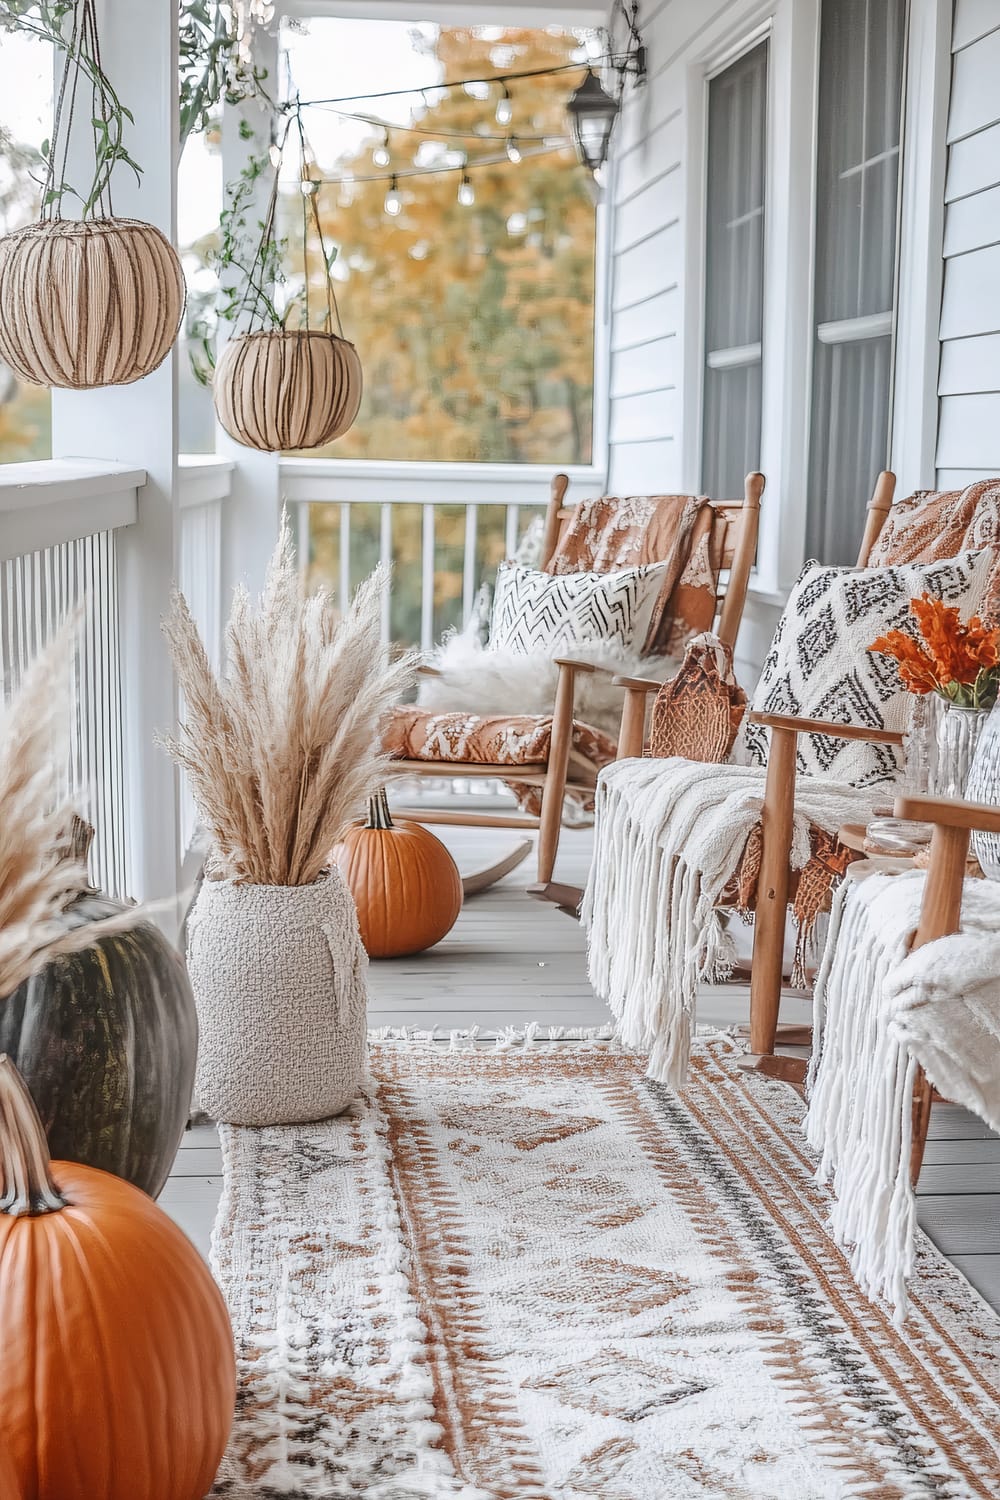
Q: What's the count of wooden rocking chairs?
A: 3